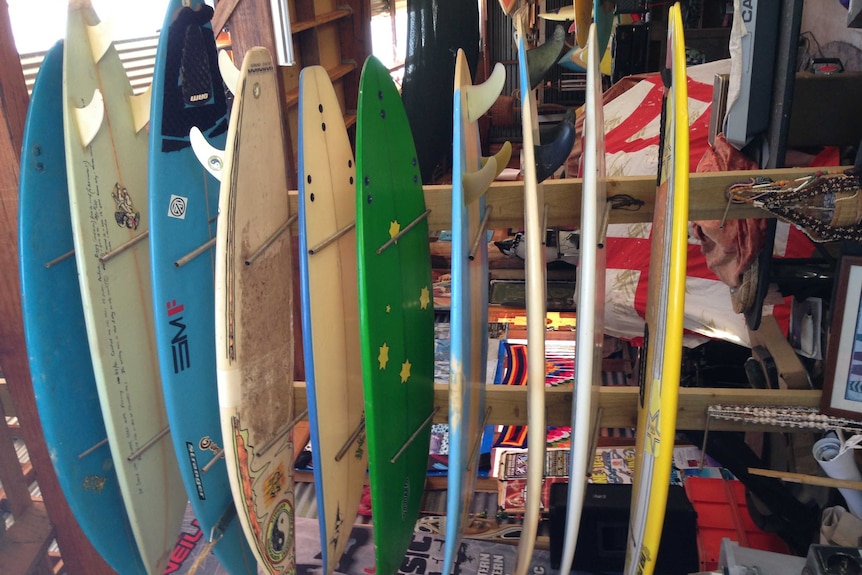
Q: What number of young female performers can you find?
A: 0